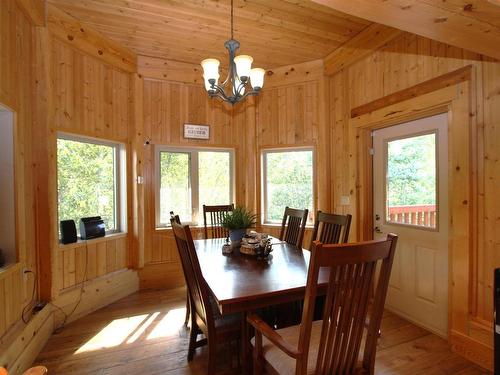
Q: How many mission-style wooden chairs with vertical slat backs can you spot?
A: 6